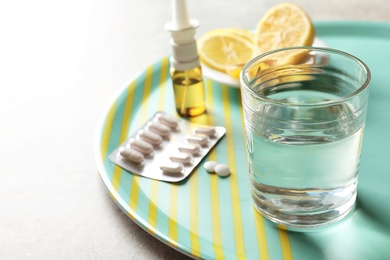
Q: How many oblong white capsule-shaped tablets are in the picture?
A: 10